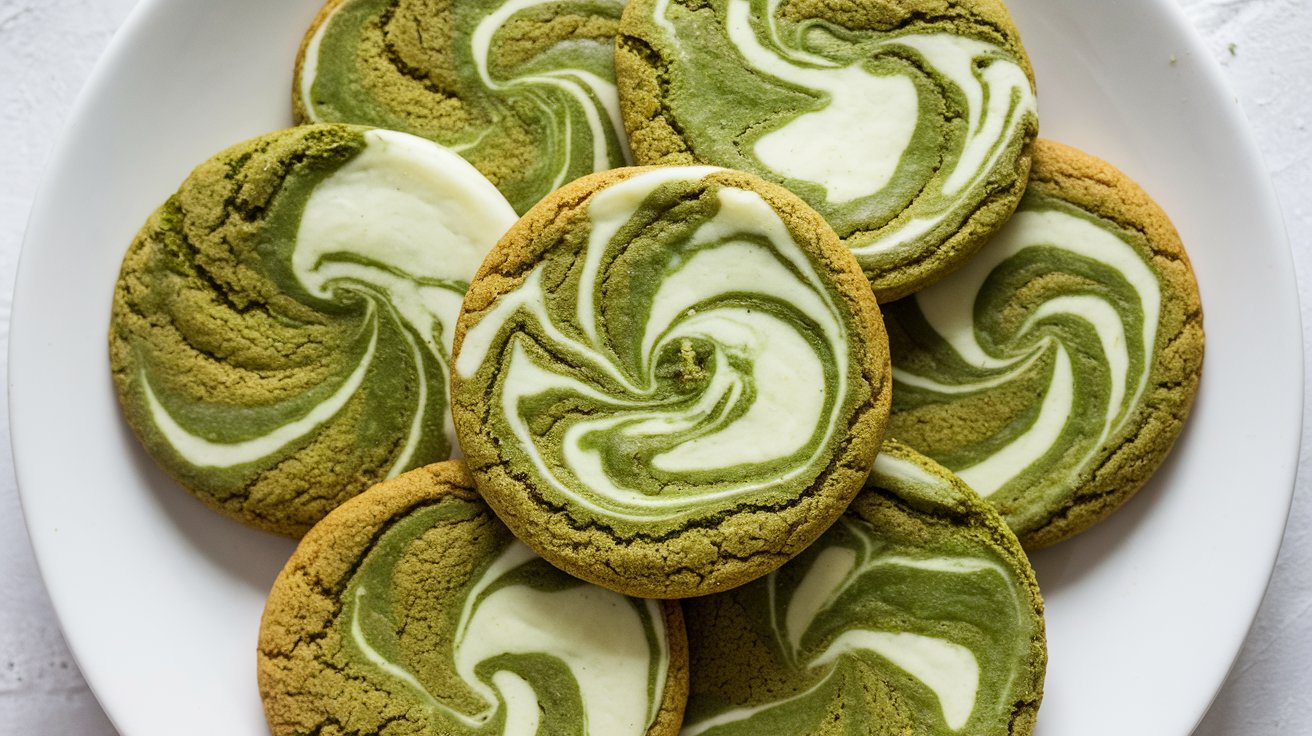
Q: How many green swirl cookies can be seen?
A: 7